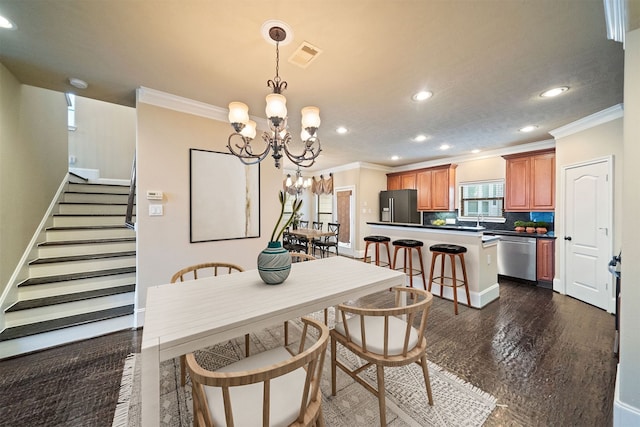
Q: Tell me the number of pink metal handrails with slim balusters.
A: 0